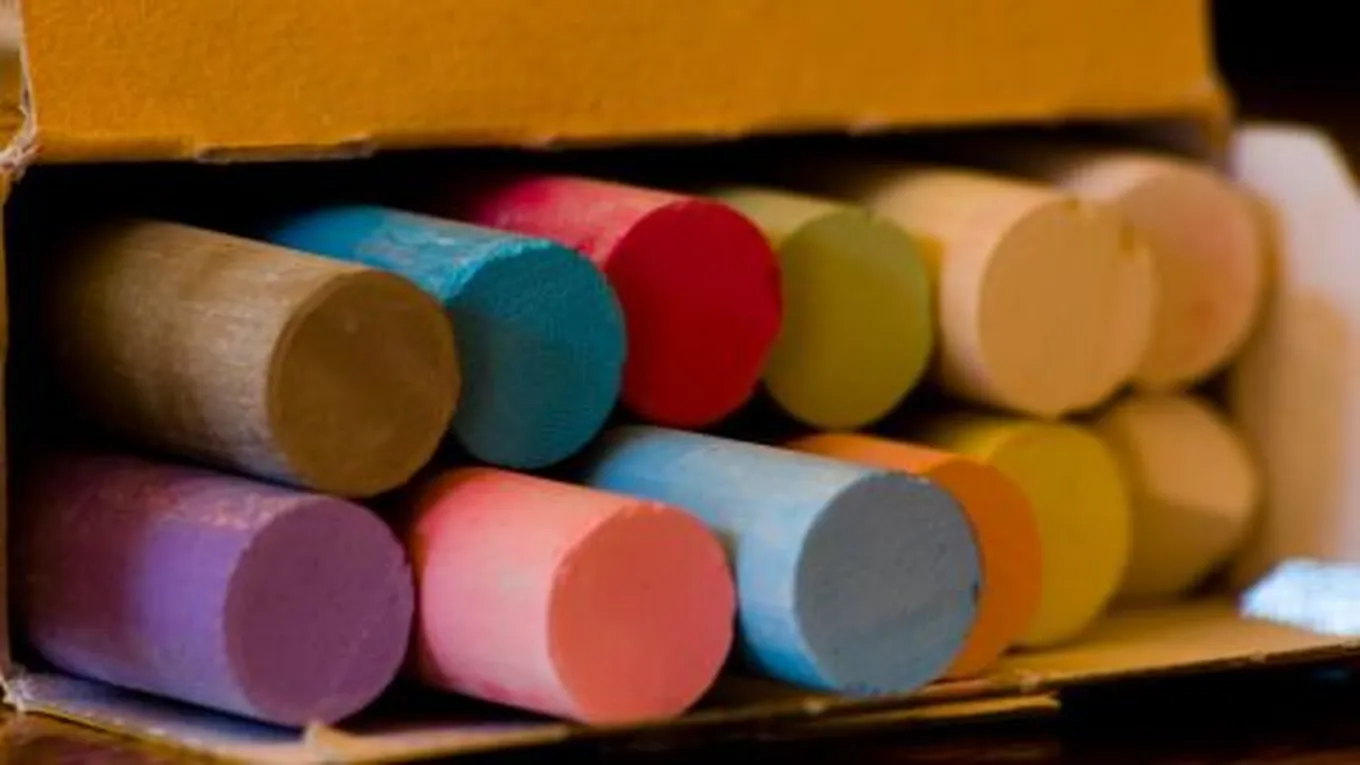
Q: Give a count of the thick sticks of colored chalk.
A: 12